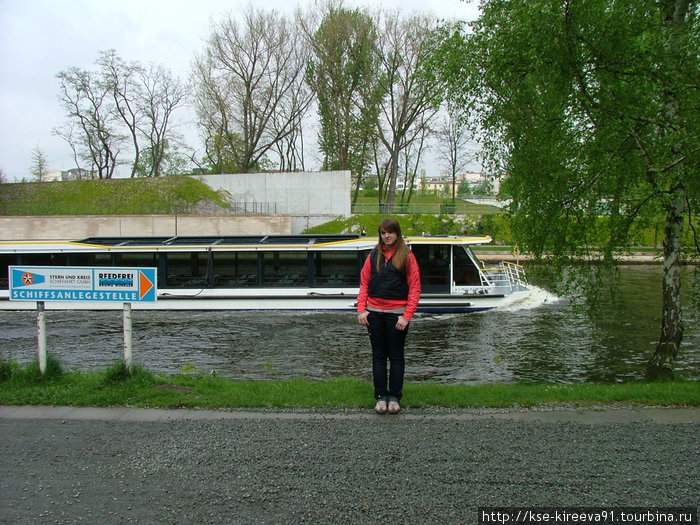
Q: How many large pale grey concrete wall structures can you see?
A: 1